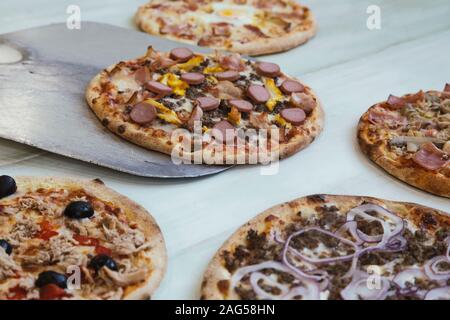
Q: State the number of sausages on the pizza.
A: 12